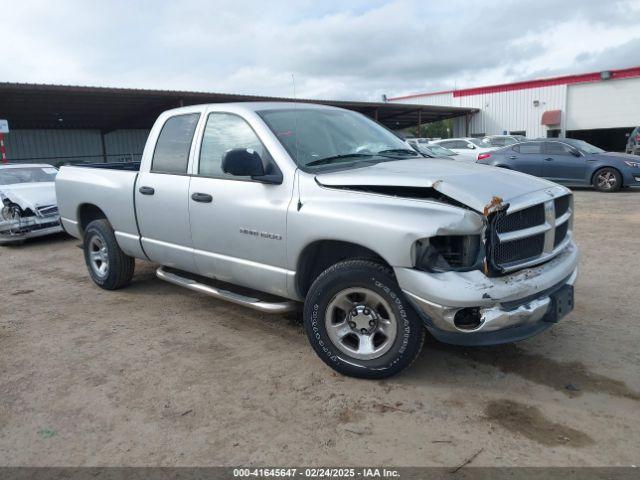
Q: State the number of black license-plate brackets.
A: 1